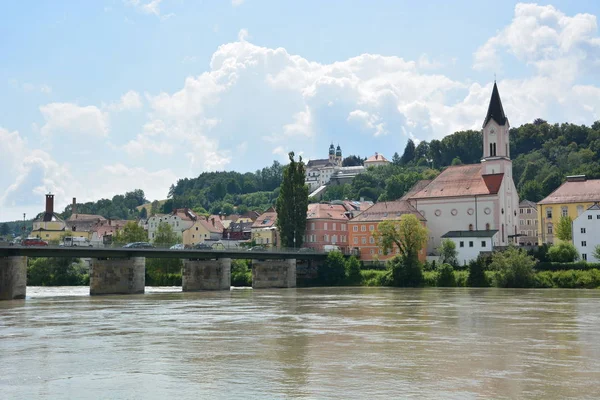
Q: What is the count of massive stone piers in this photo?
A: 4